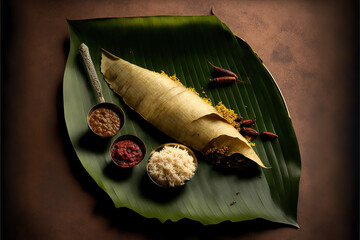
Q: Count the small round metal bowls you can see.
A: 3